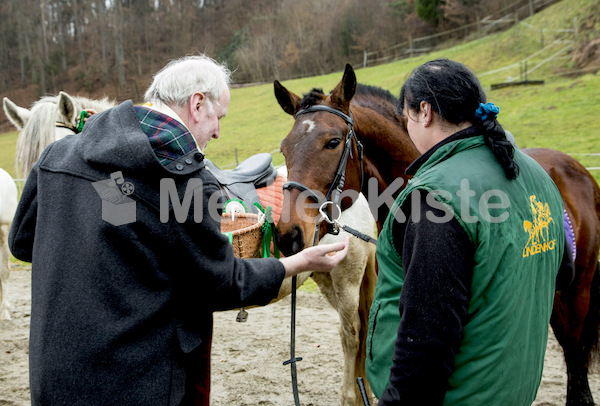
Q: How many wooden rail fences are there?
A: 1